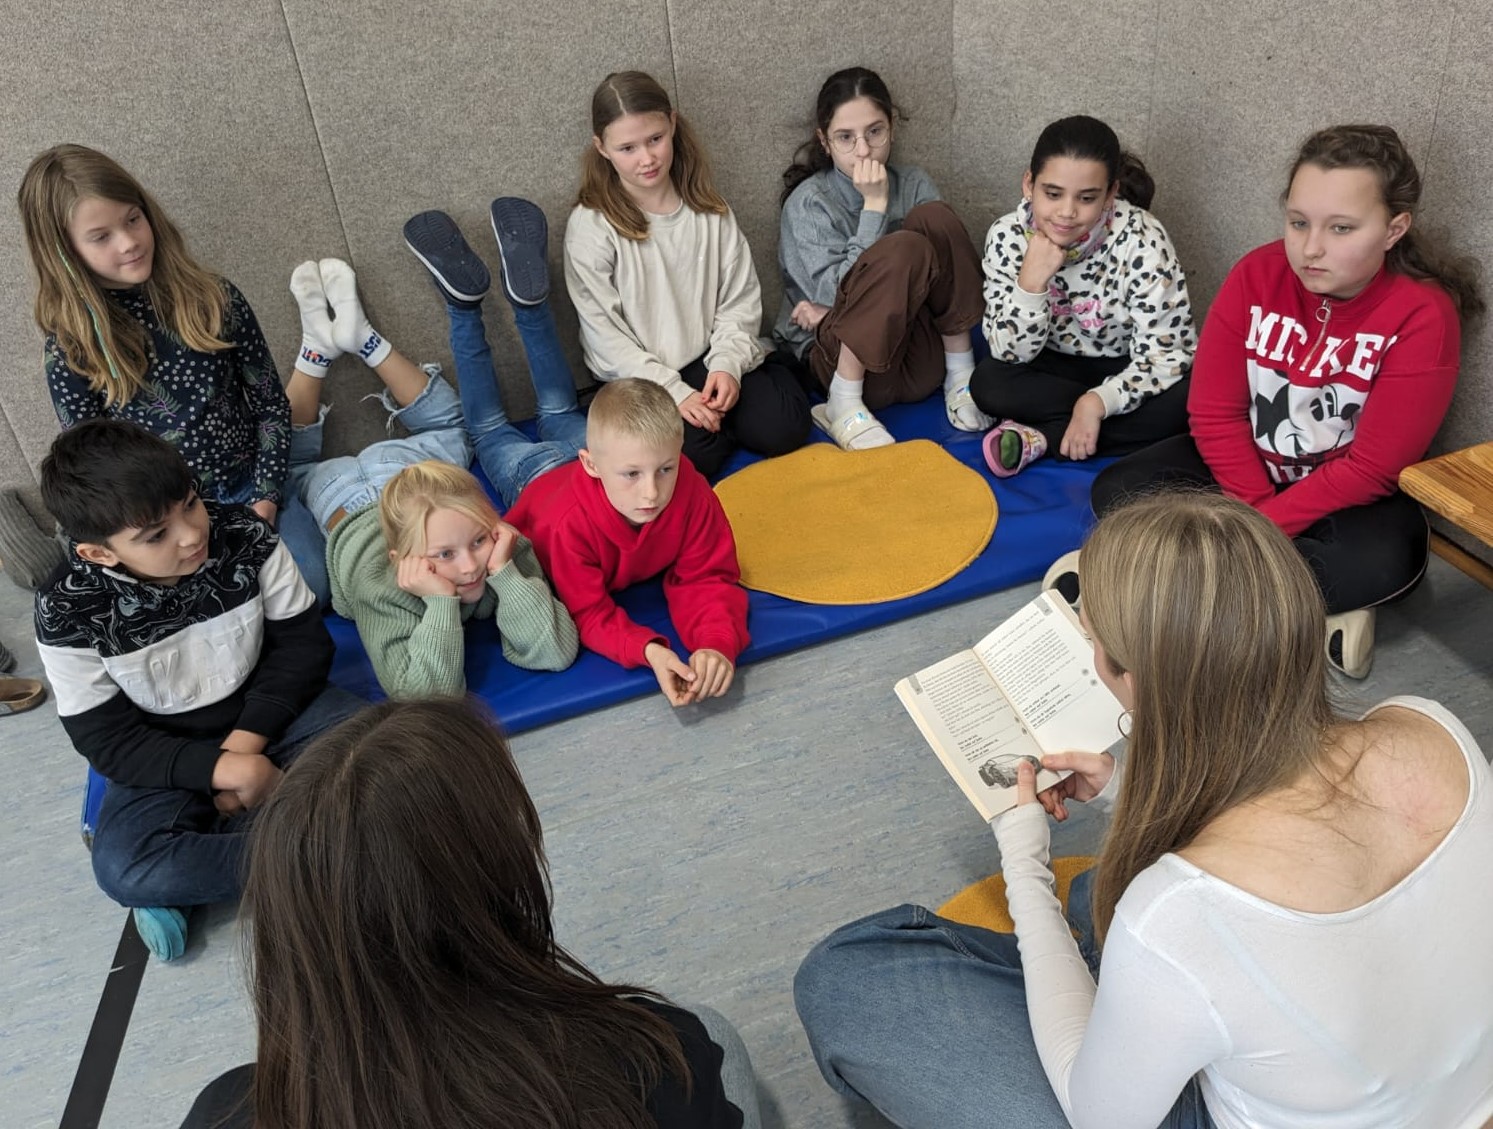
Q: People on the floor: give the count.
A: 10